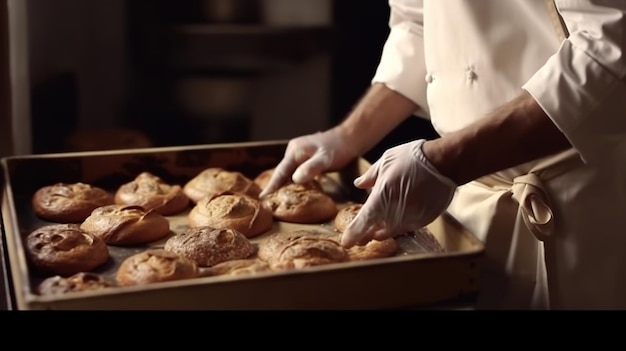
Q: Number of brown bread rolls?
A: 15